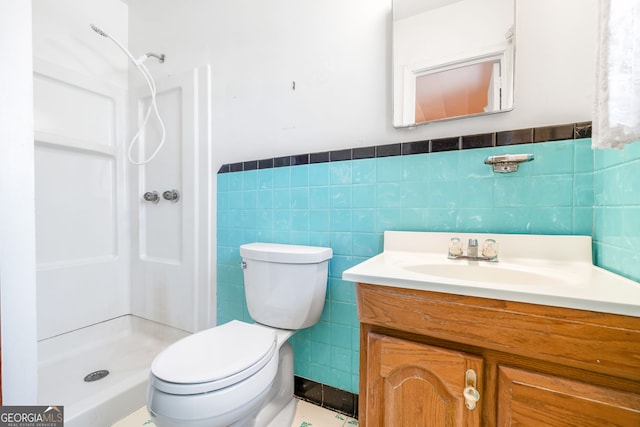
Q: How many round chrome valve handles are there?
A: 2